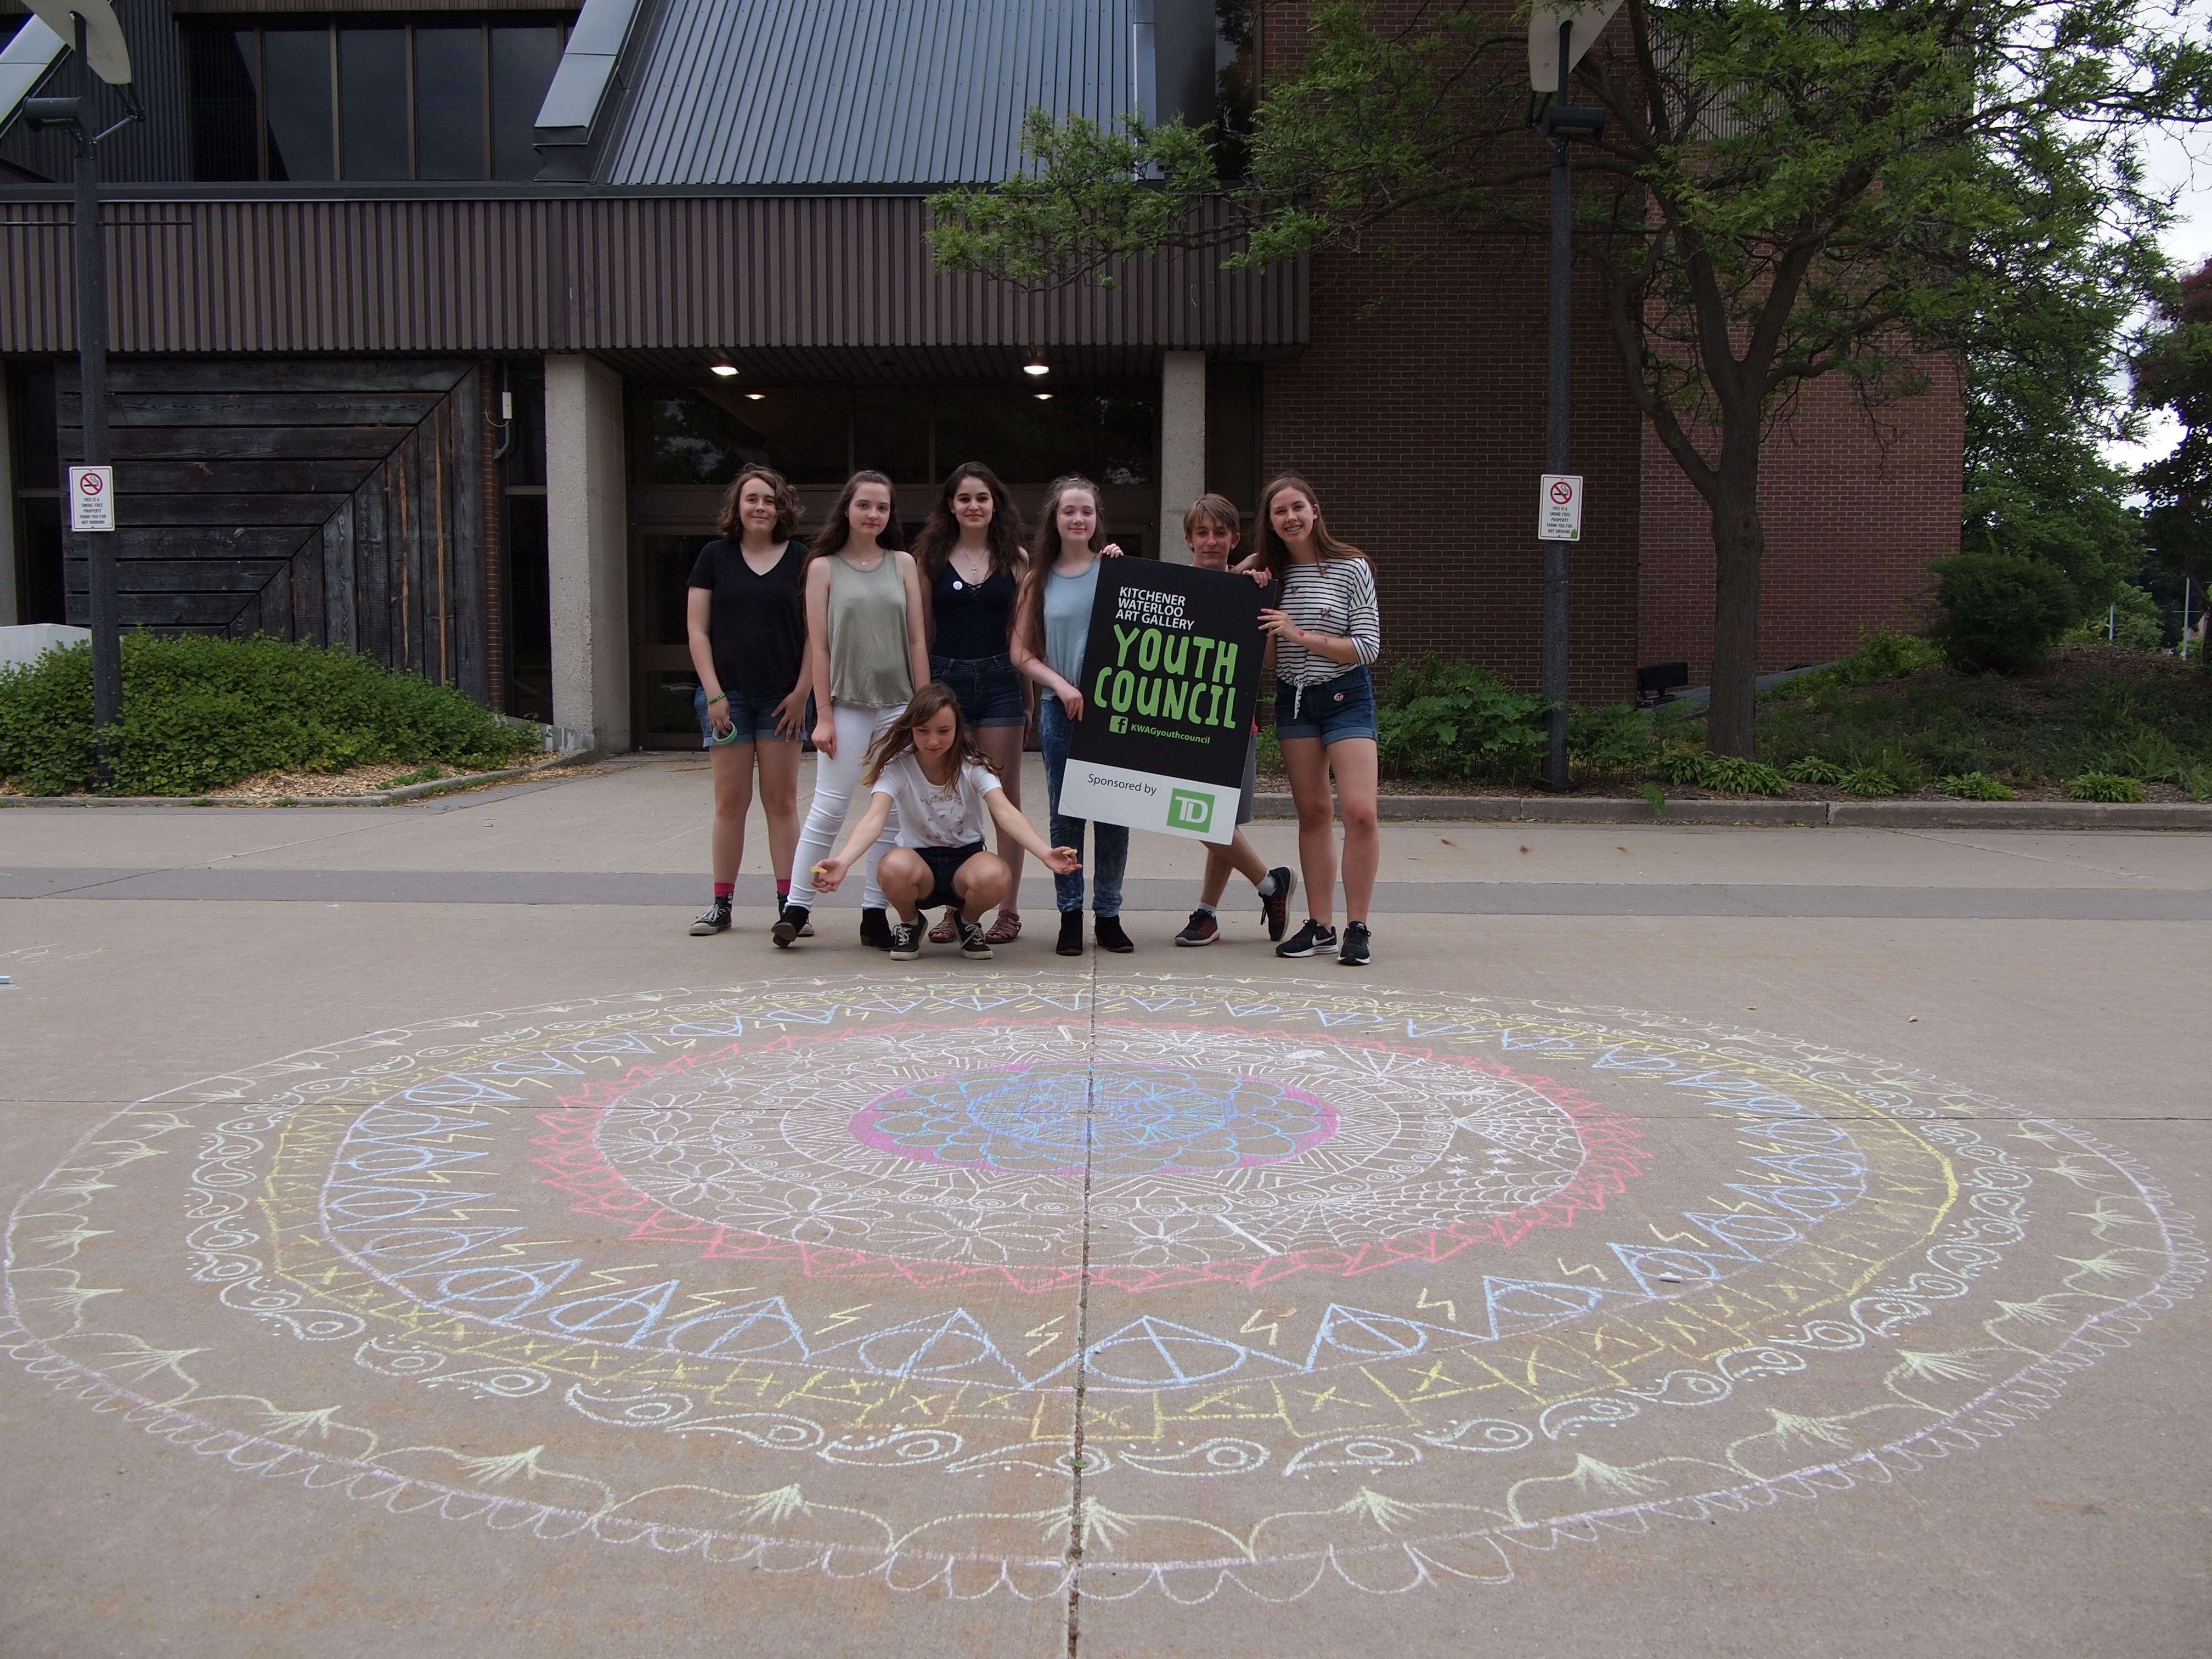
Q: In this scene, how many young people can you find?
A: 7